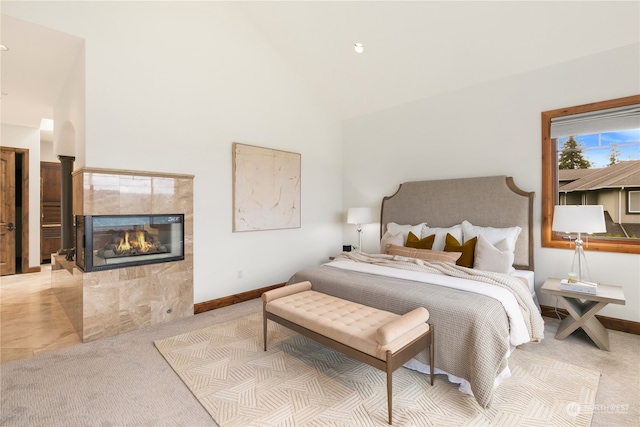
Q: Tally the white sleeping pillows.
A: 3